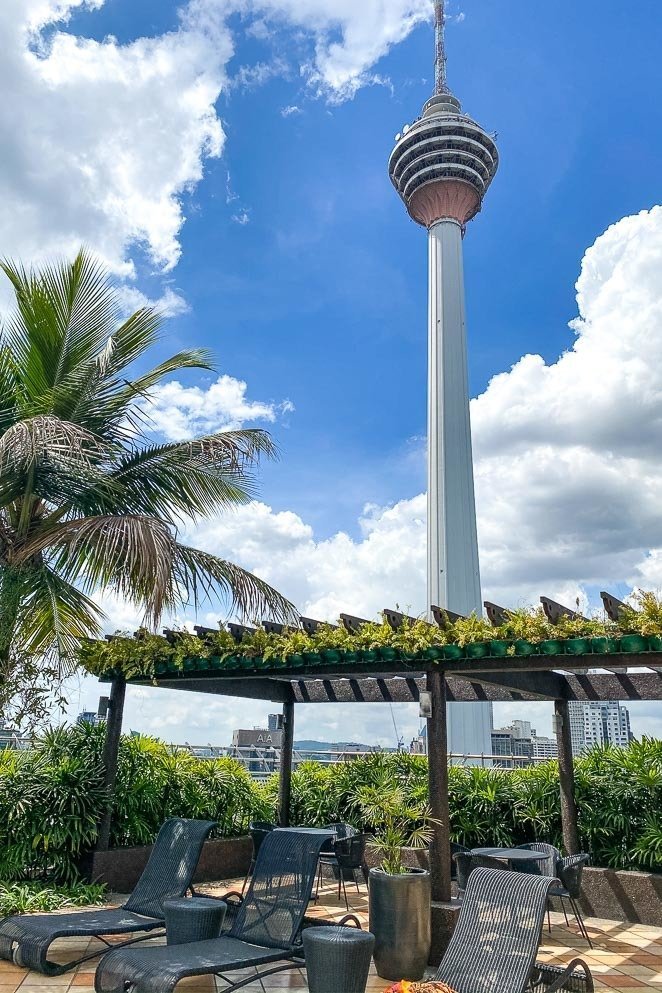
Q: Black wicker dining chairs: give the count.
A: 7